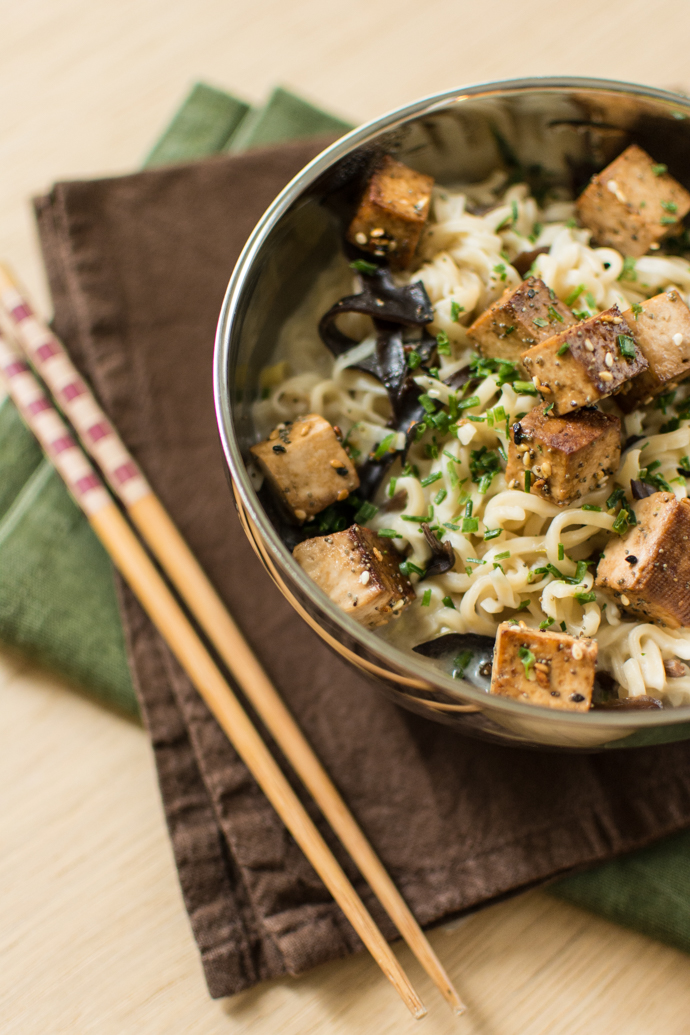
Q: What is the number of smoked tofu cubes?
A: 10